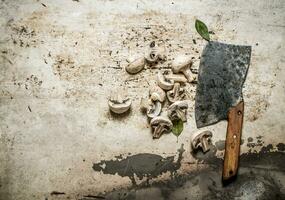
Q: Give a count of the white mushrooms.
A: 11